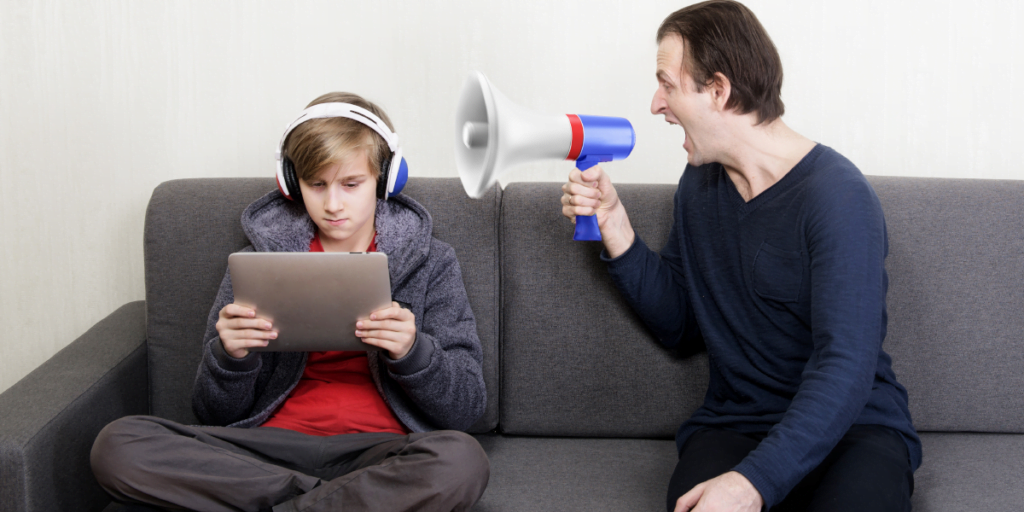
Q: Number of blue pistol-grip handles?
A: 1